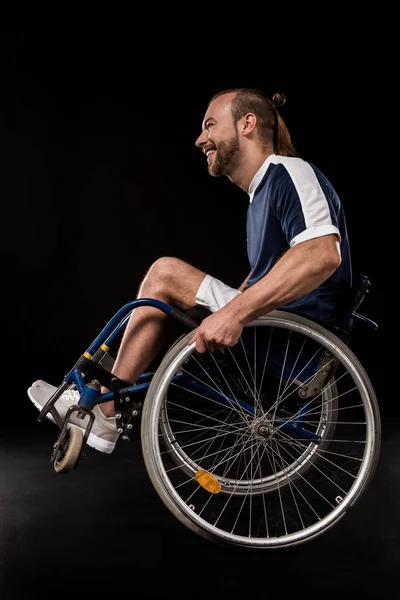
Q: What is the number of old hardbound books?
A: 0